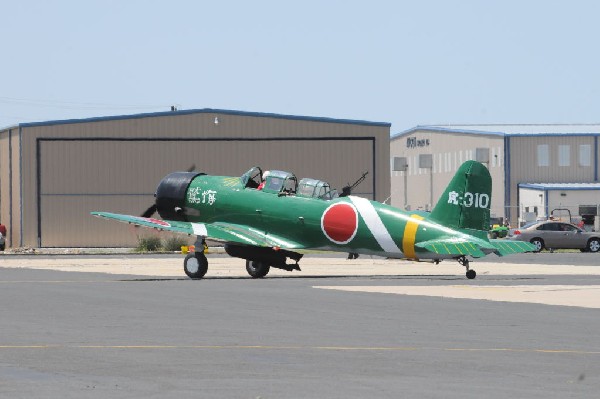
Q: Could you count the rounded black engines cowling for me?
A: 1